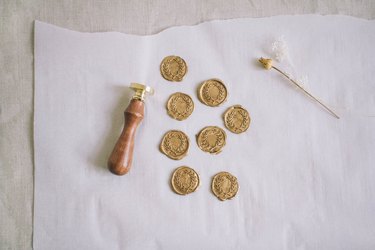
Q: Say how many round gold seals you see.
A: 8